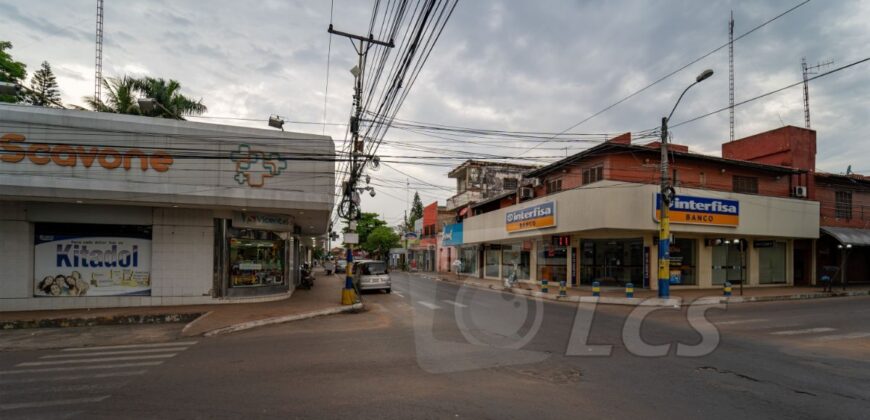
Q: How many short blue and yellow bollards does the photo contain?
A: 5